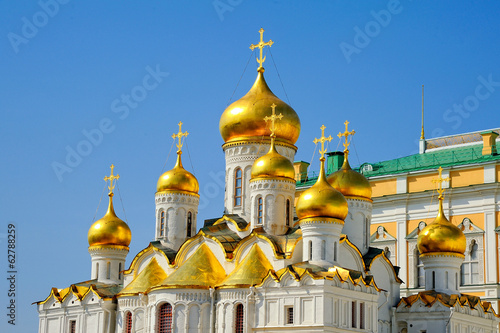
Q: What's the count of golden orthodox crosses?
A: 7